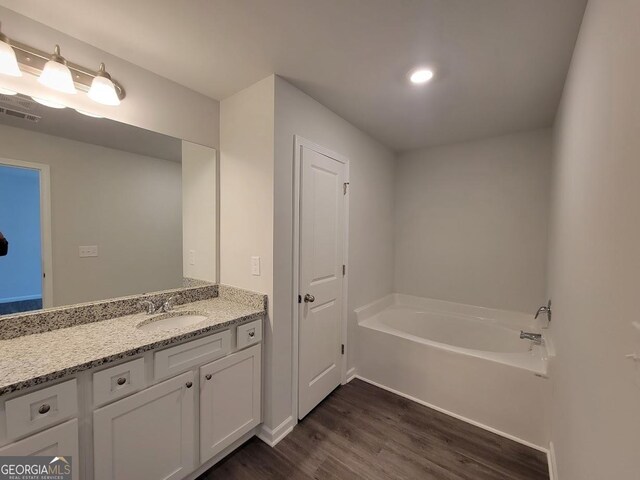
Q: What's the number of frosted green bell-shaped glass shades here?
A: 0